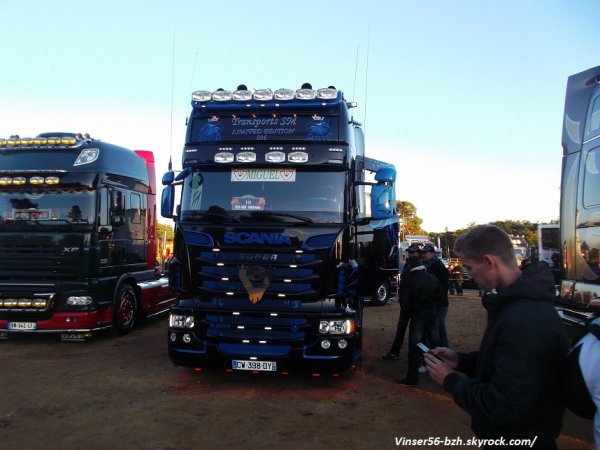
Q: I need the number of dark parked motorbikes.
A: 0